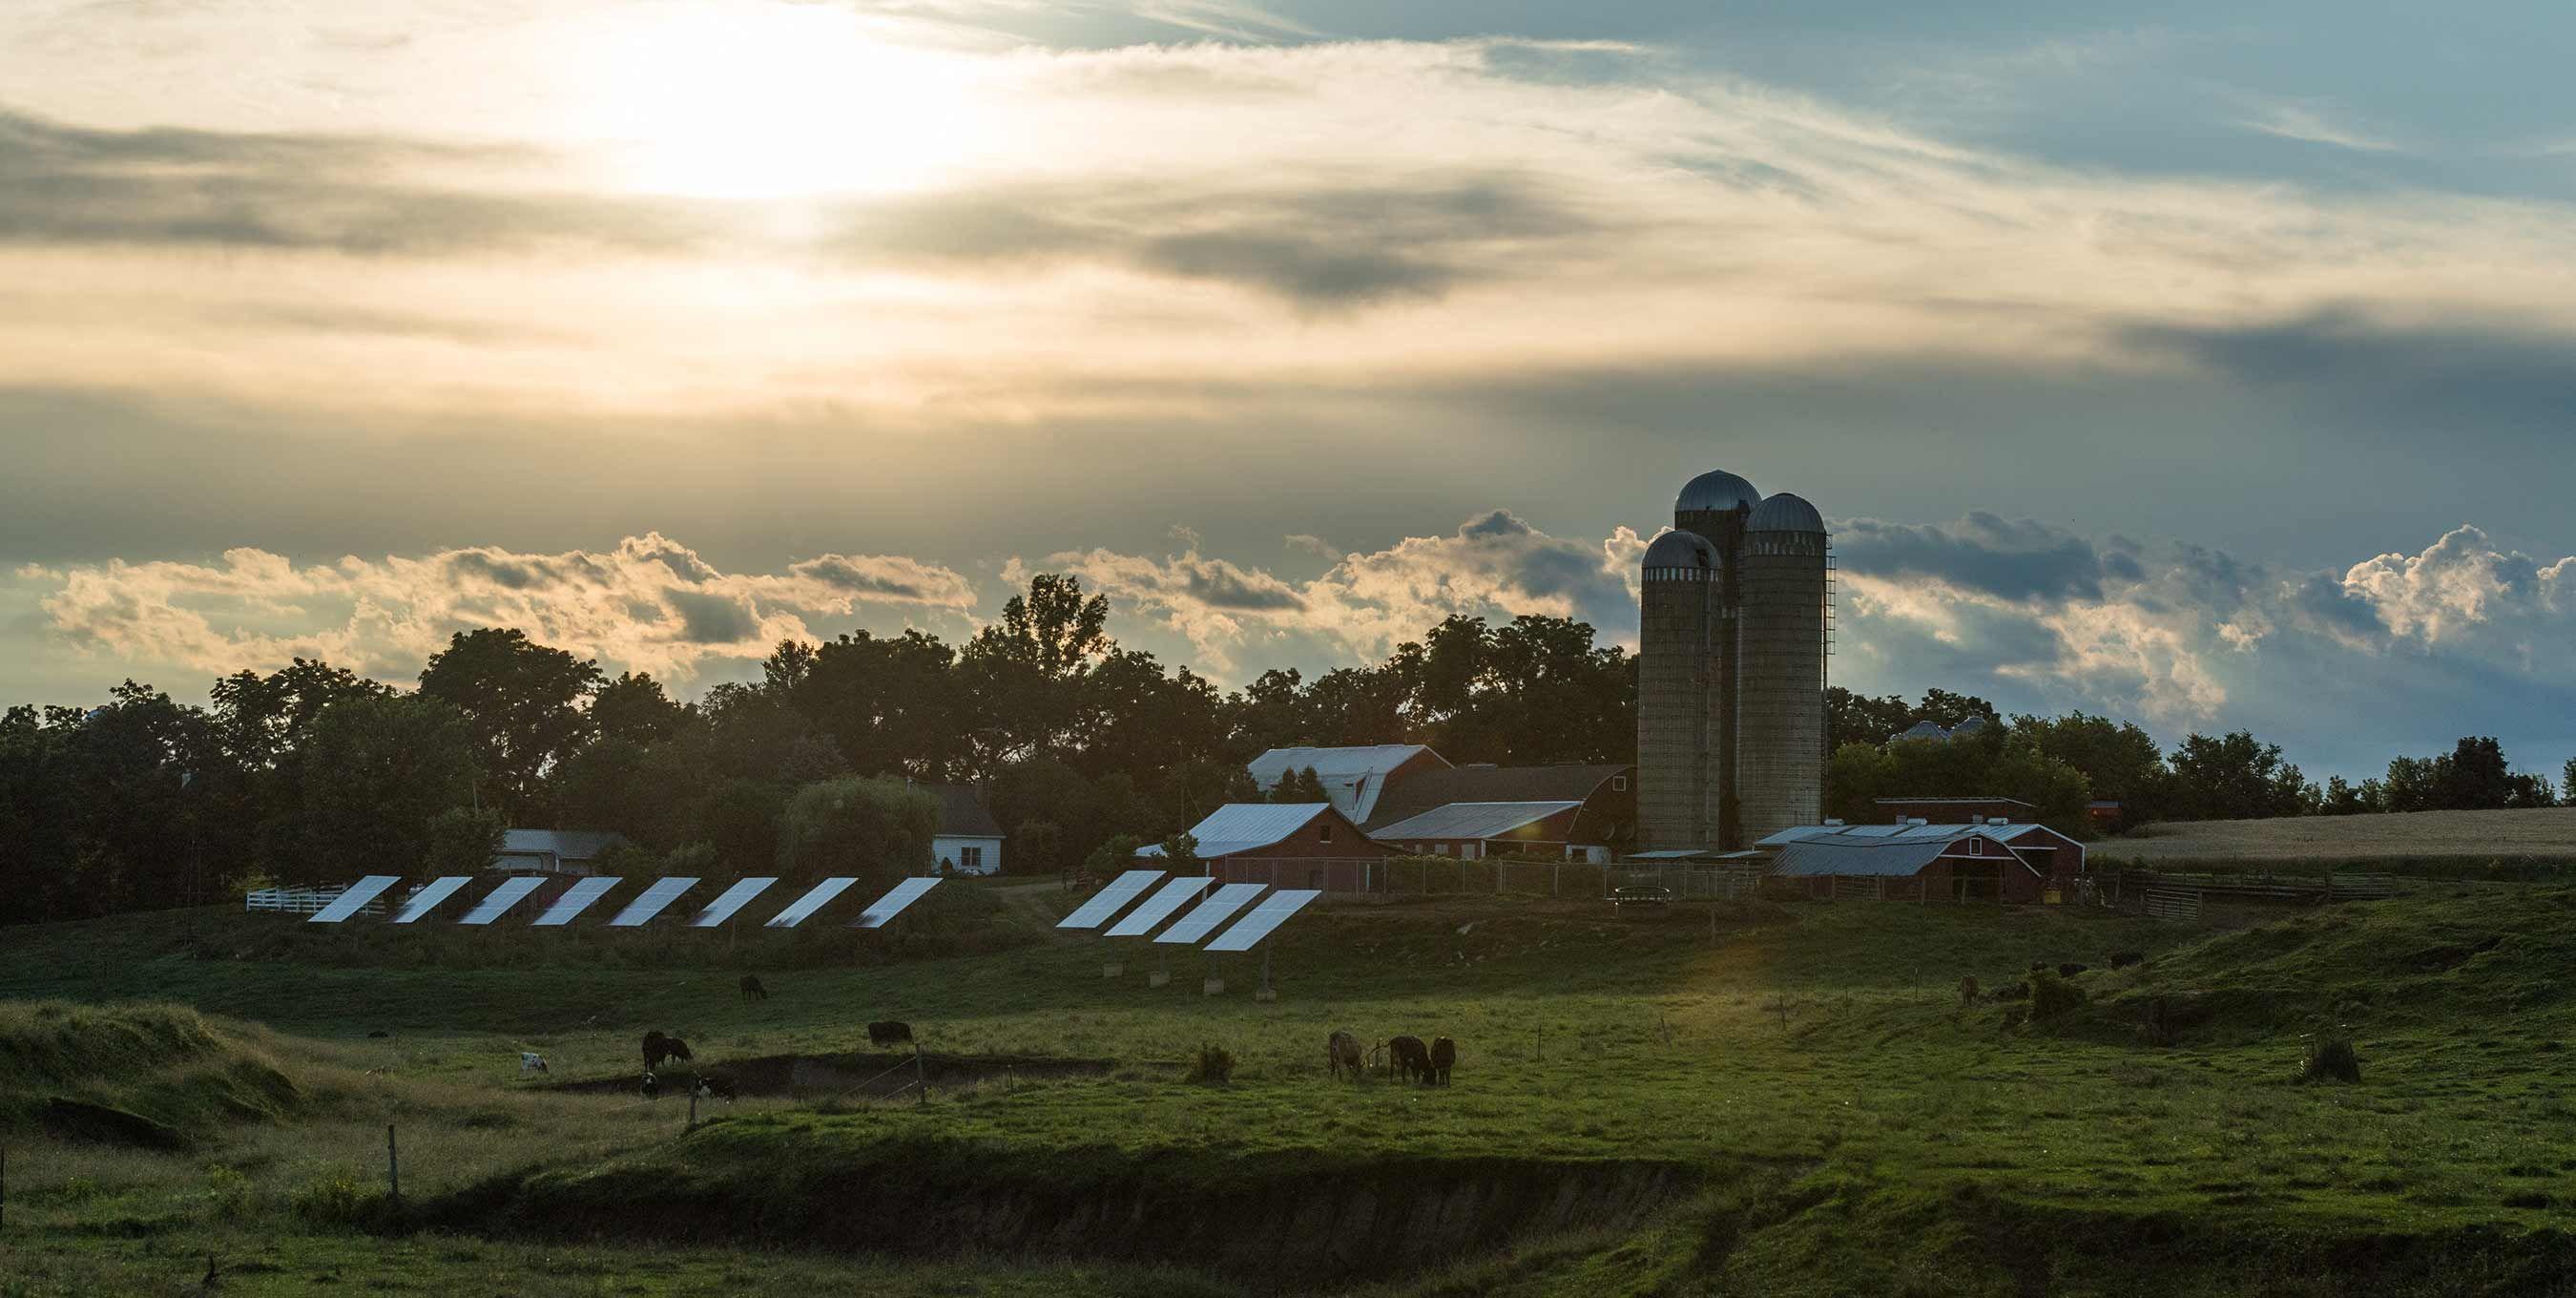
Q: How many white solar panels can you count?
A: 12